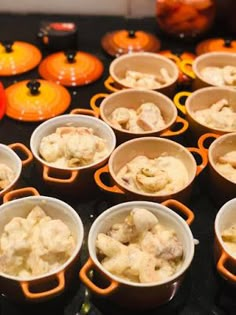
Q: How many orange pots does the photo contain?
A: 11